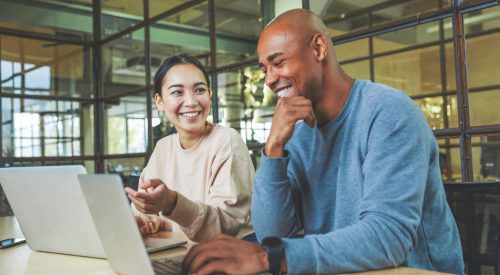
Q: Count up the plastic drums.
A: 0